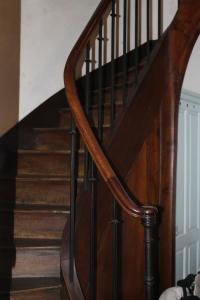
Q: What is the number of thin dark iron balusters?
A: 10